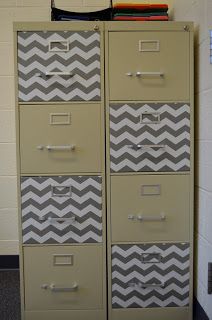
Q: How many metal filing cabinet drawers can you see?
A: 8